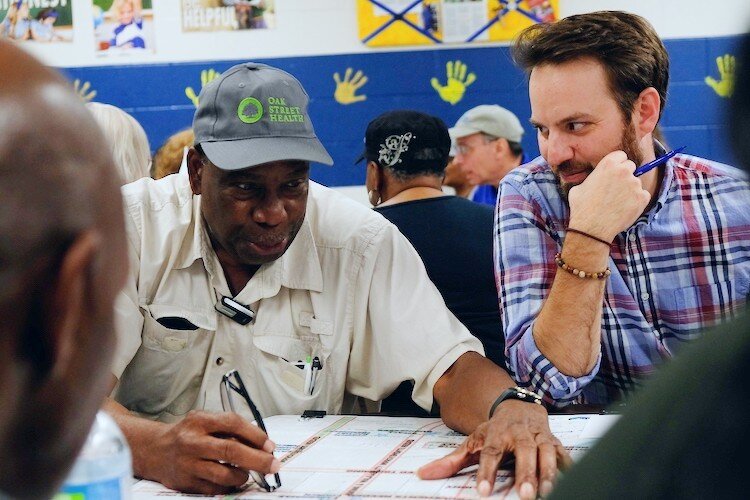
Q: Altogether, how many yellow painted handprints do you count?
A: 5